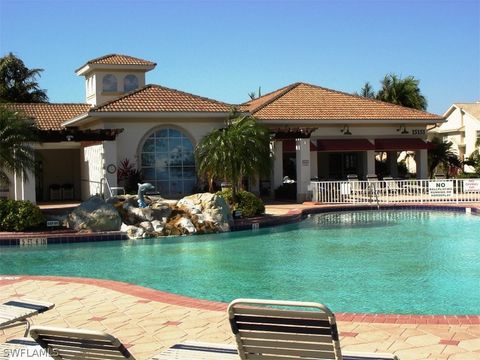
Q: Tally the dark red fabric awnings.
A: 3